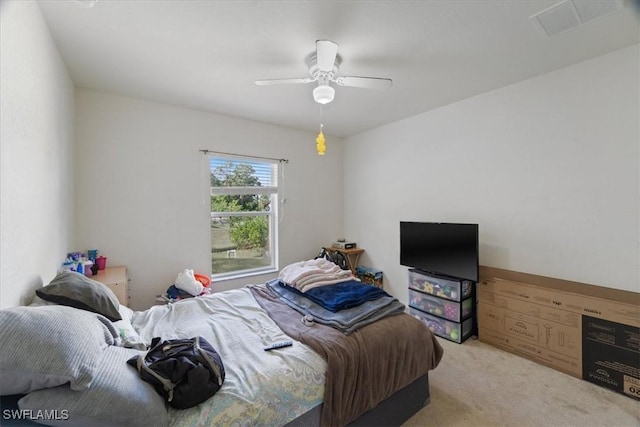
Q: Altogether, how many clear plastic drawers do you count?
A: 3